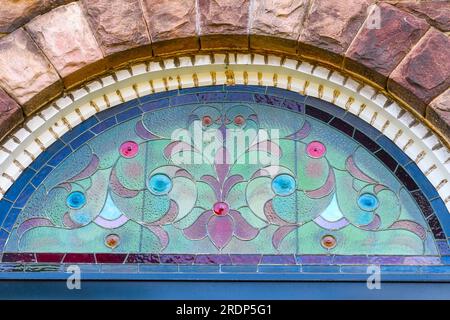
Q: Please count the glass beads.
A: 11